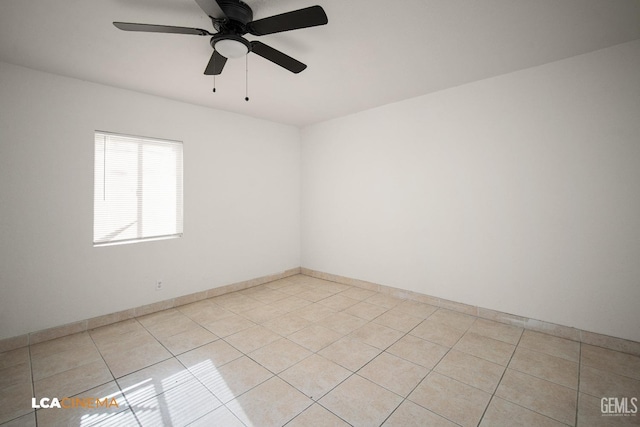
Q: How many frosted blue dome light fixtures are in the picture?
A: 0